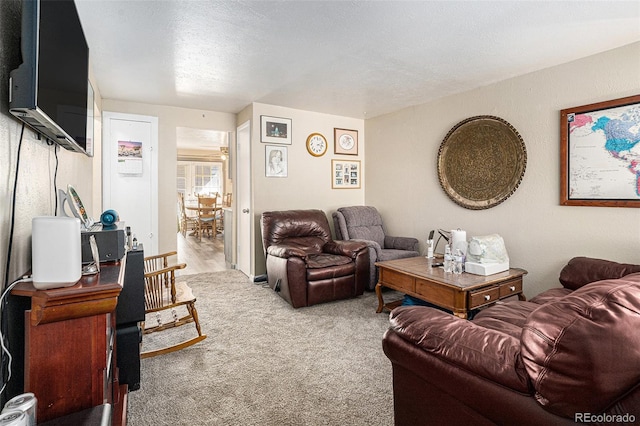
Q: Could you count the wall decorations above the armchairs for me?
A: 5